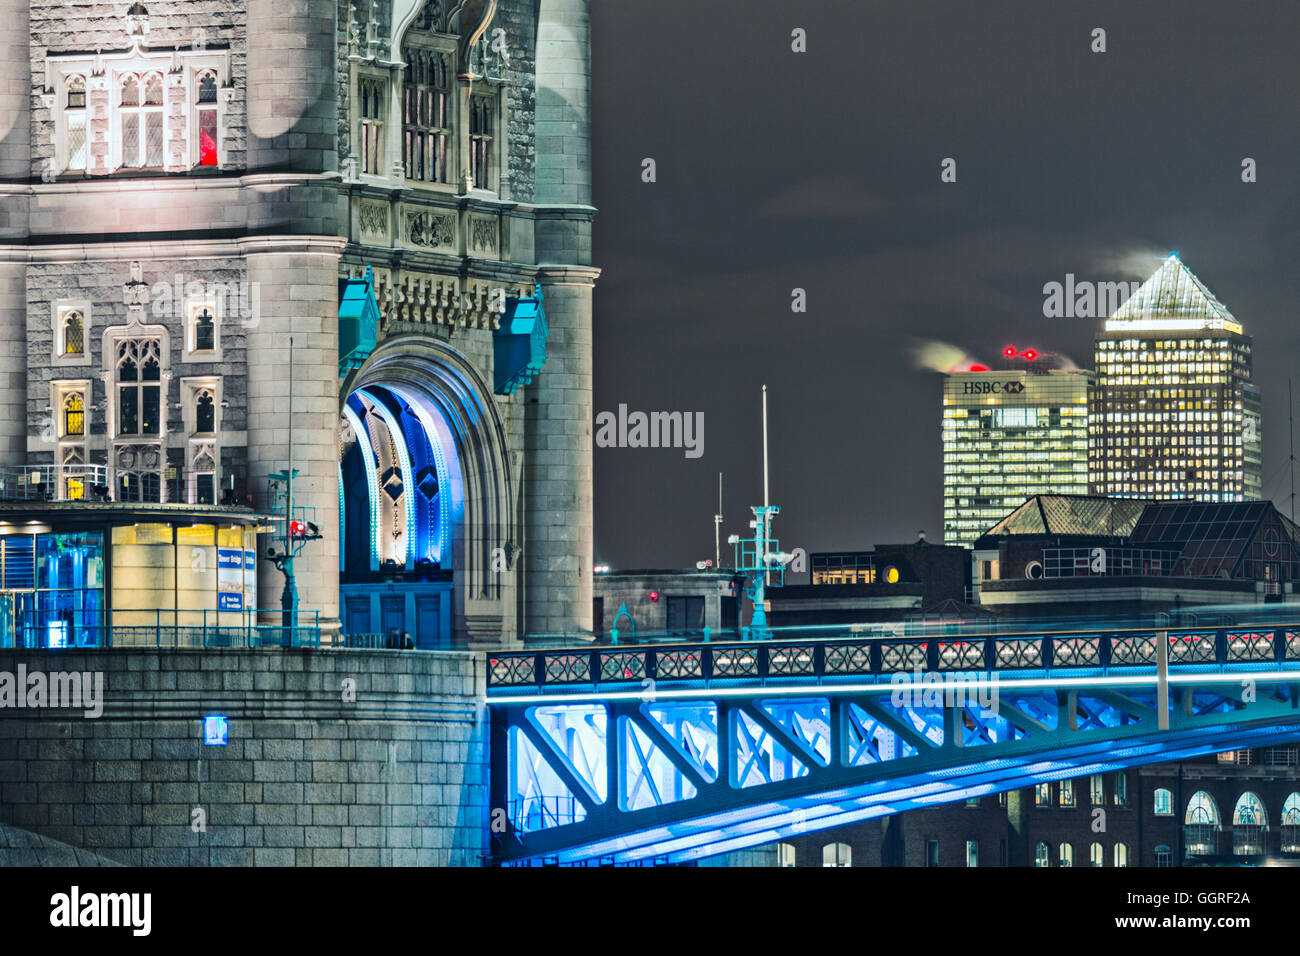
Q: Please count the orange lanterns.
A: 0